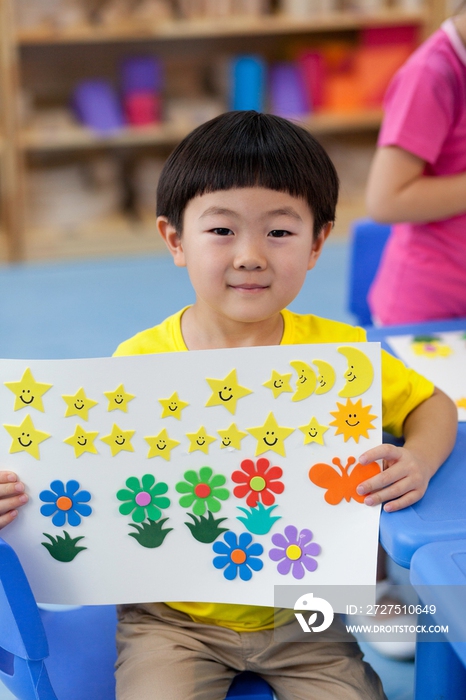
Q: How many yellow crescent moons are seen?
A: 3